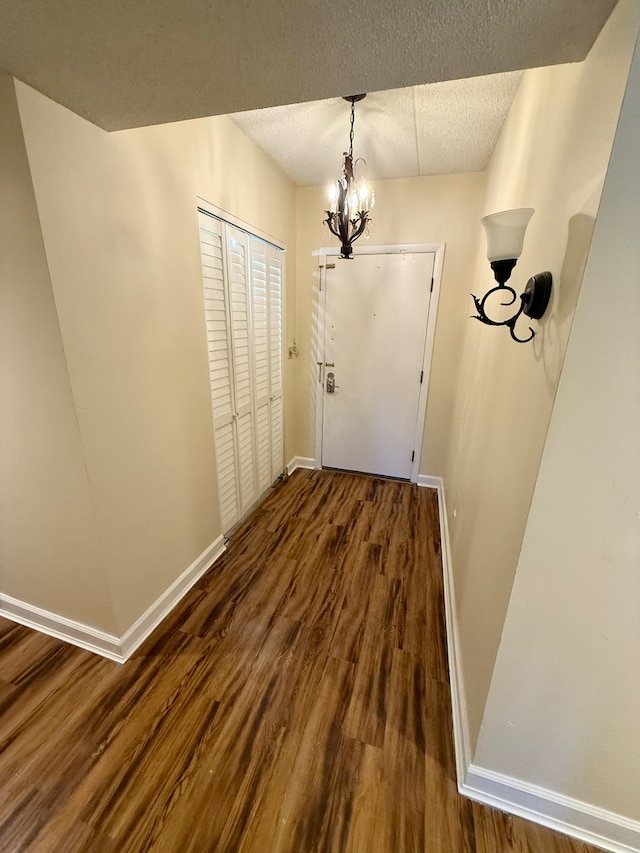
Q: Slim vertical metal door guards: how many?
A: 2